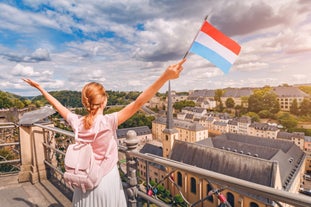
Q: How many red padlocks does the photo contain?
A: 3